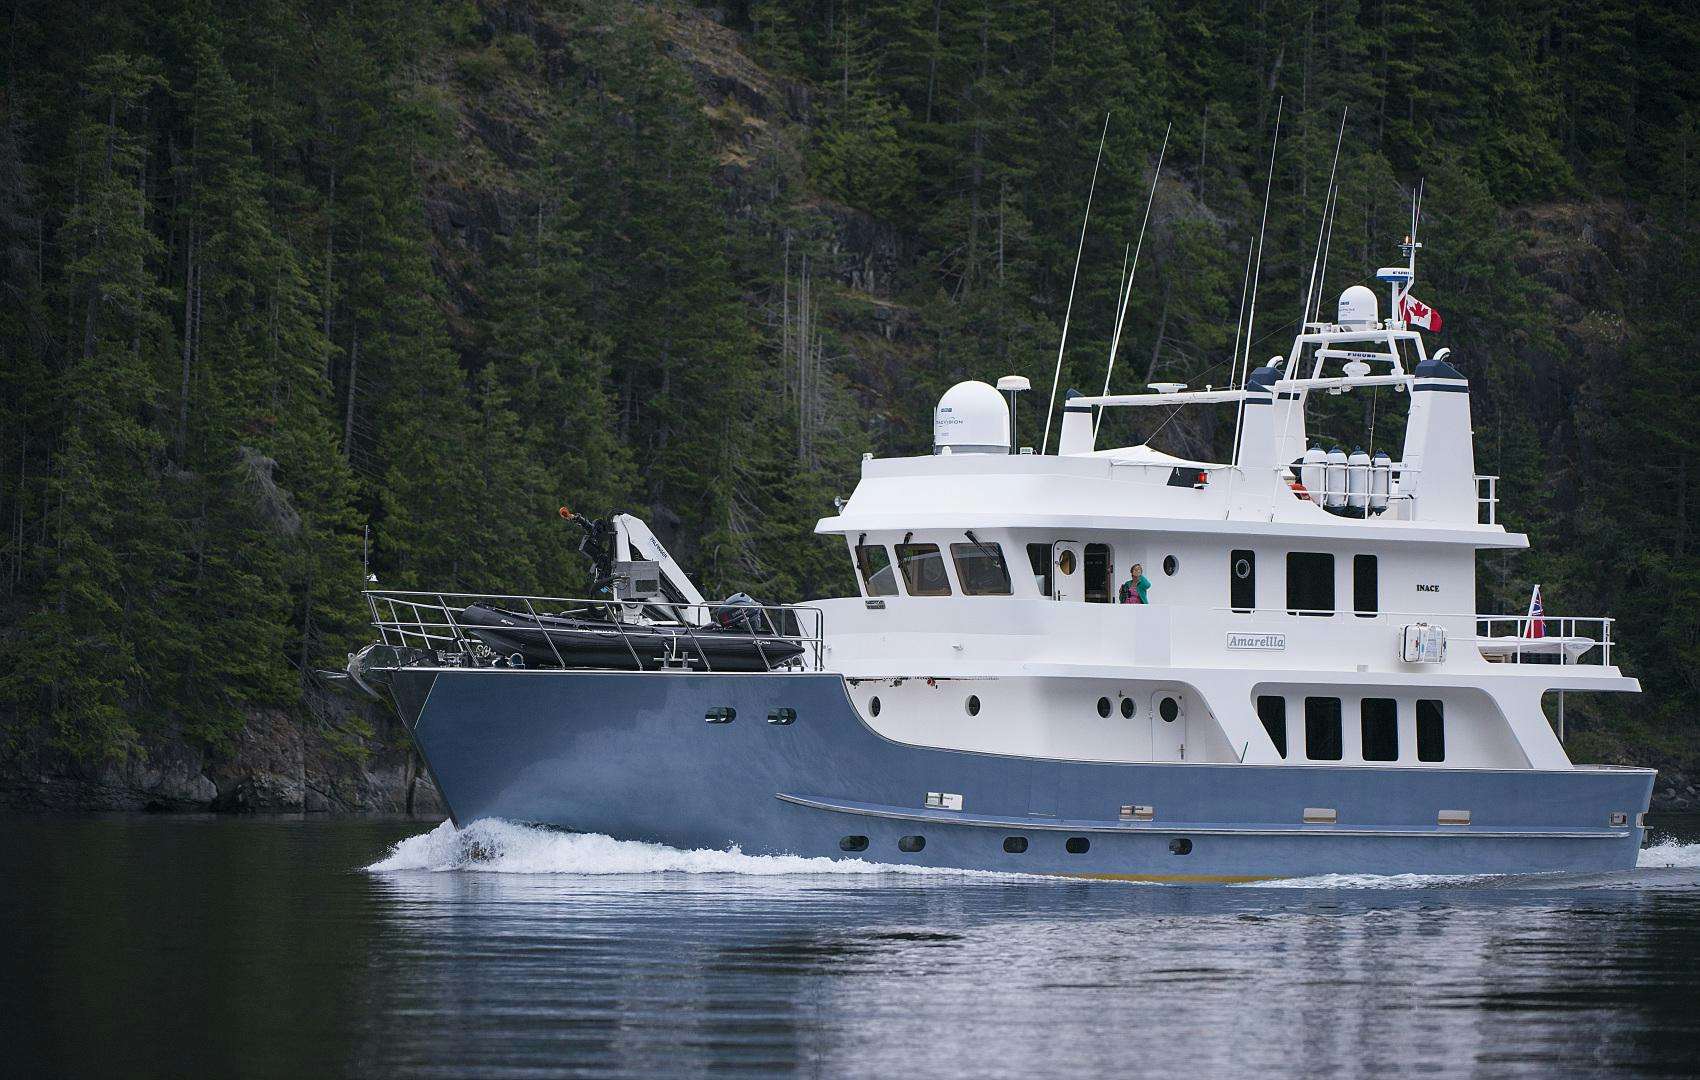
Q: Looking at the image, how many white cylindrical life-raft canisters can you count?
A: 4